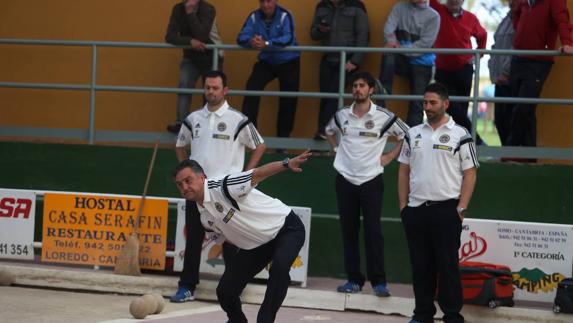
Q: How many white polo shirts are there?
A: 4